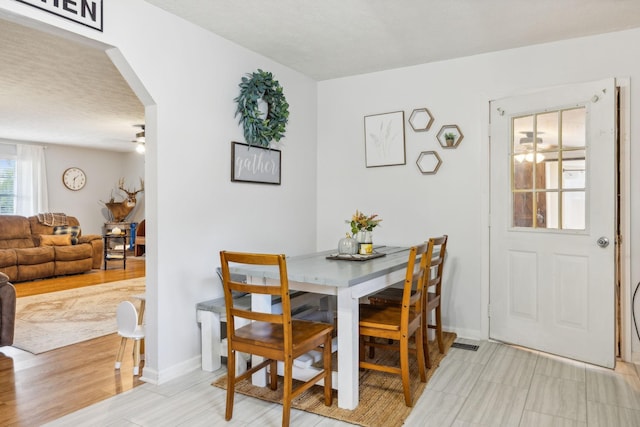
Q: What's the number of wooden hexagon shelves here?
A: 3